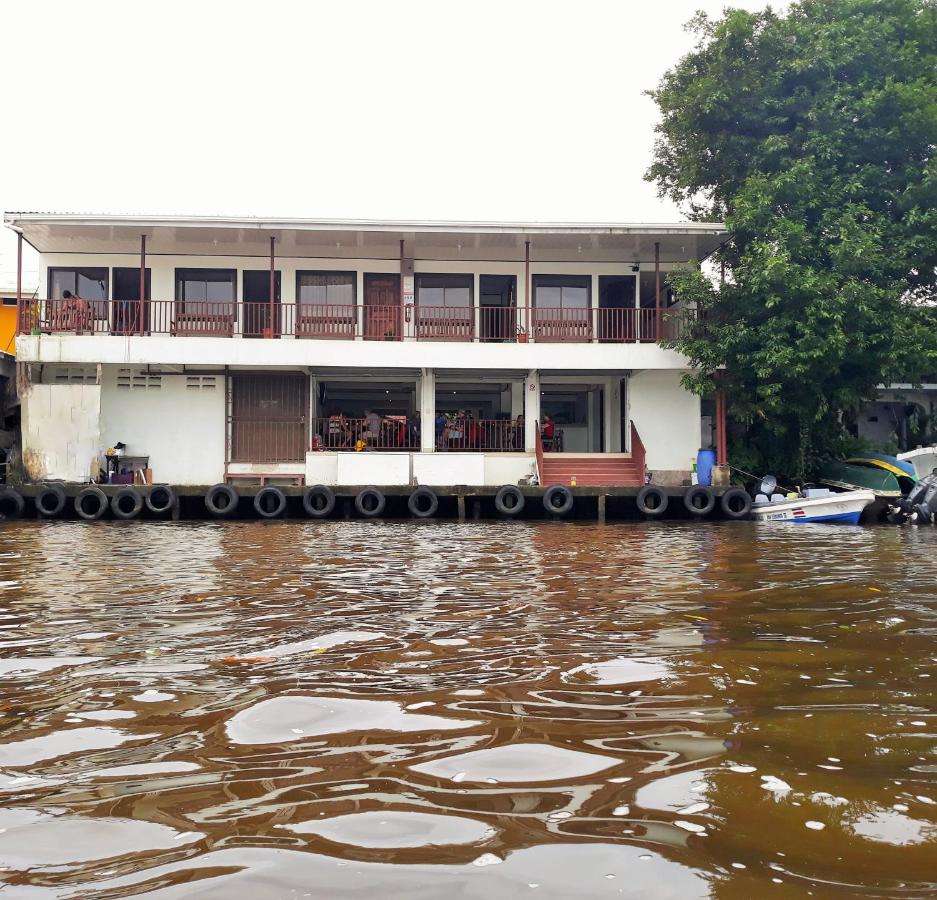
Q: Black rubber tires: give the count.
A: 15